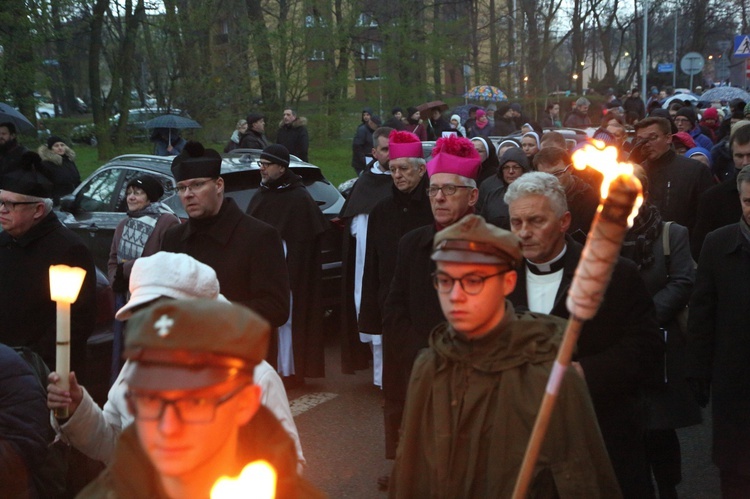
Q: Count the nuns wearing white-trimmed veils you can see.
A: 4